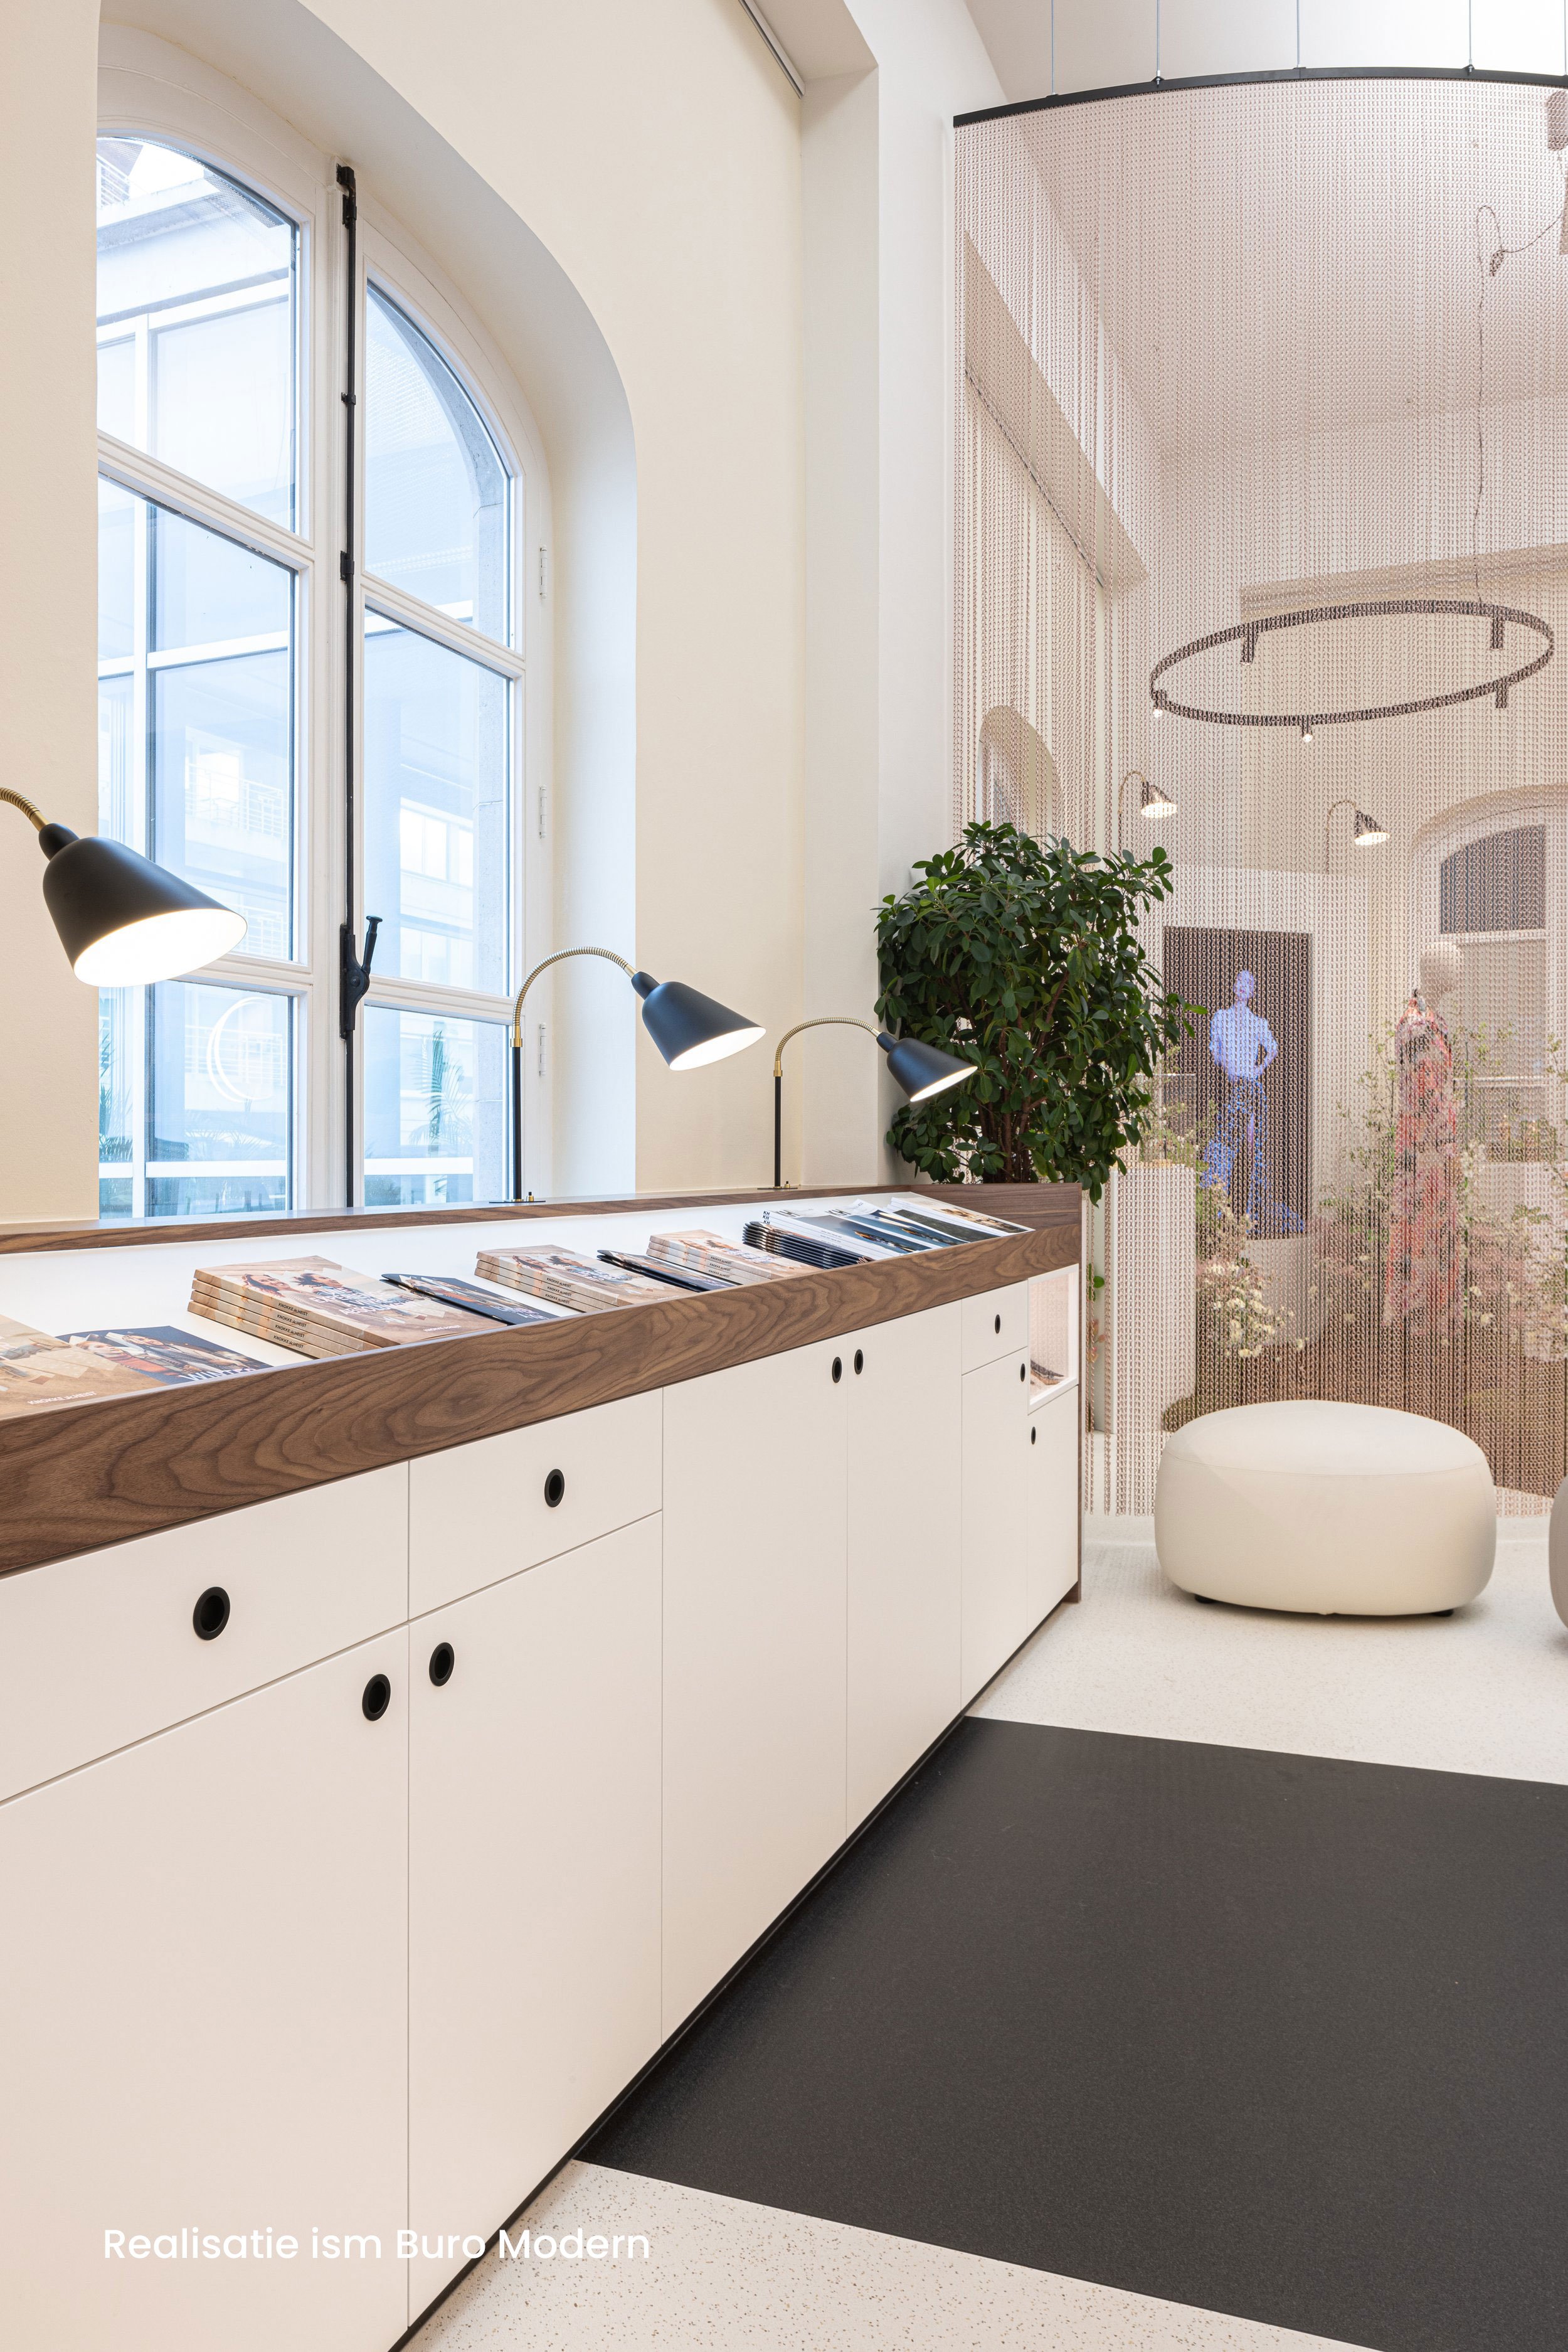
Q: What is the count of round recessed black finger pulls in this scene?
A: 9